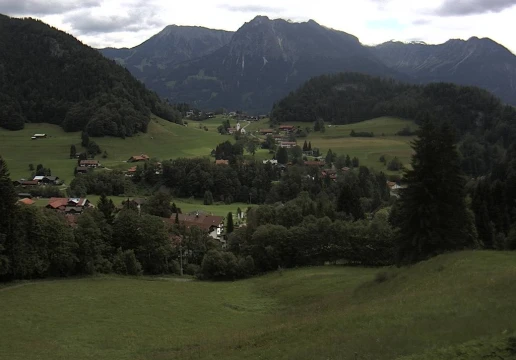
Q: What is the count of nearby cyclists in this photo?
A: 0